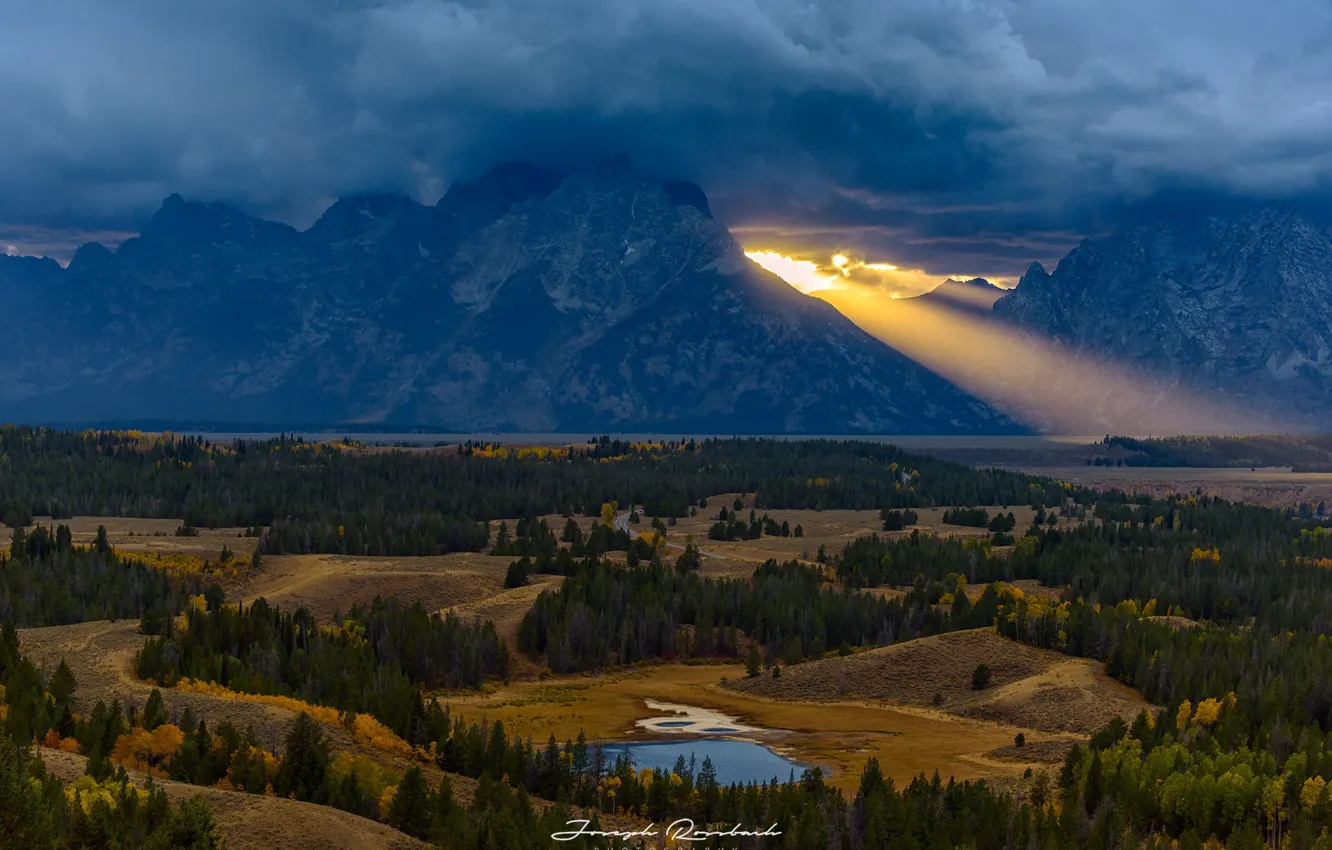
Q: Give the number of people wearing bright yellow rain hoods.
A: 0